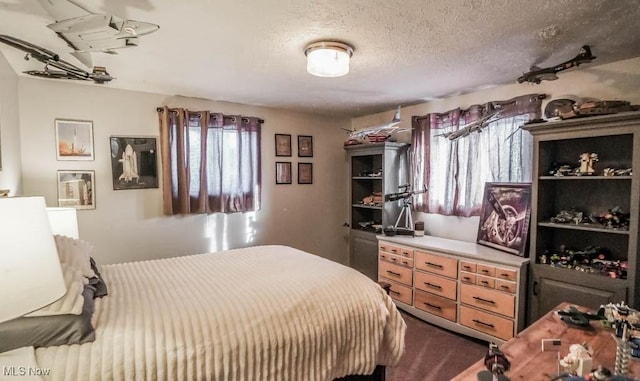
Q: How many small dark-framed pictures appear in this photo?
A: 4